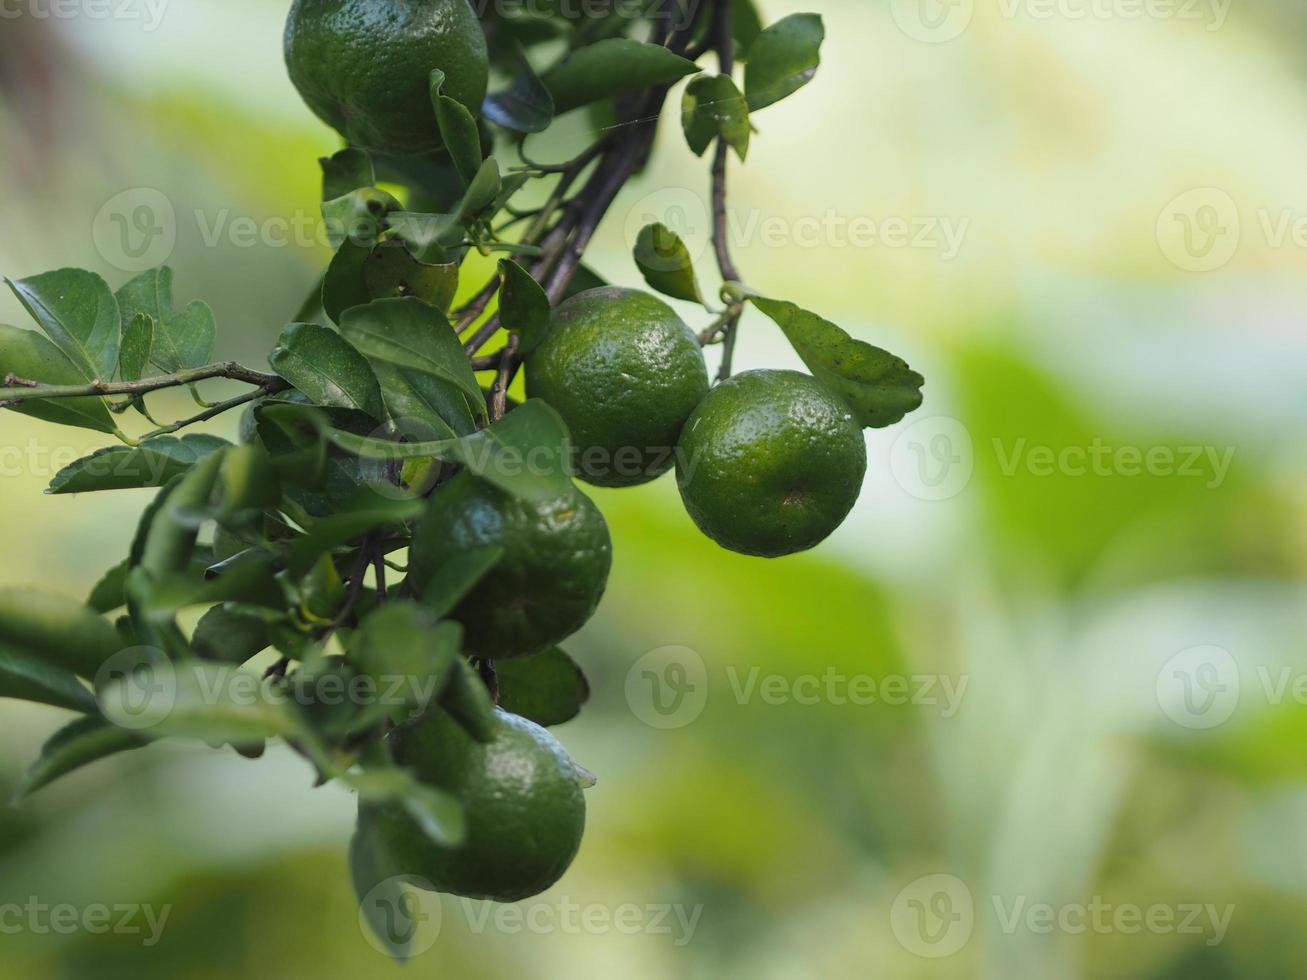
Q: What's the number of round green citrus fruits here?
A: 5